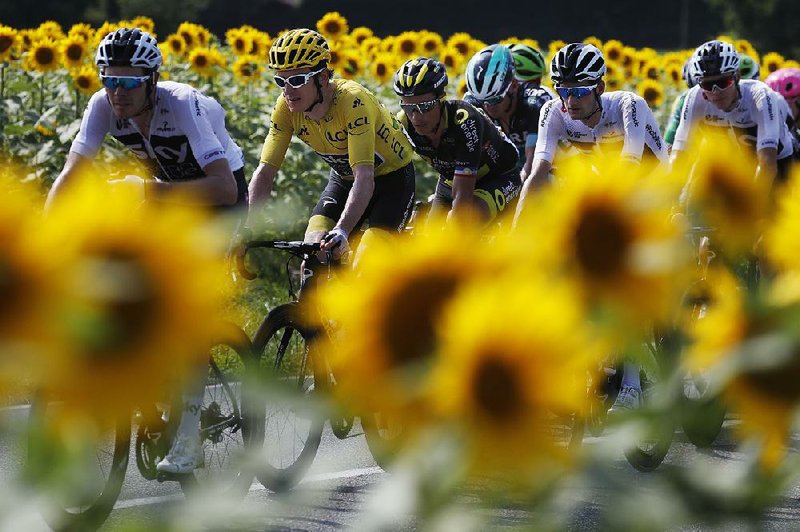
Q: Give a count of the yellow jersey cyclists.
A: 1